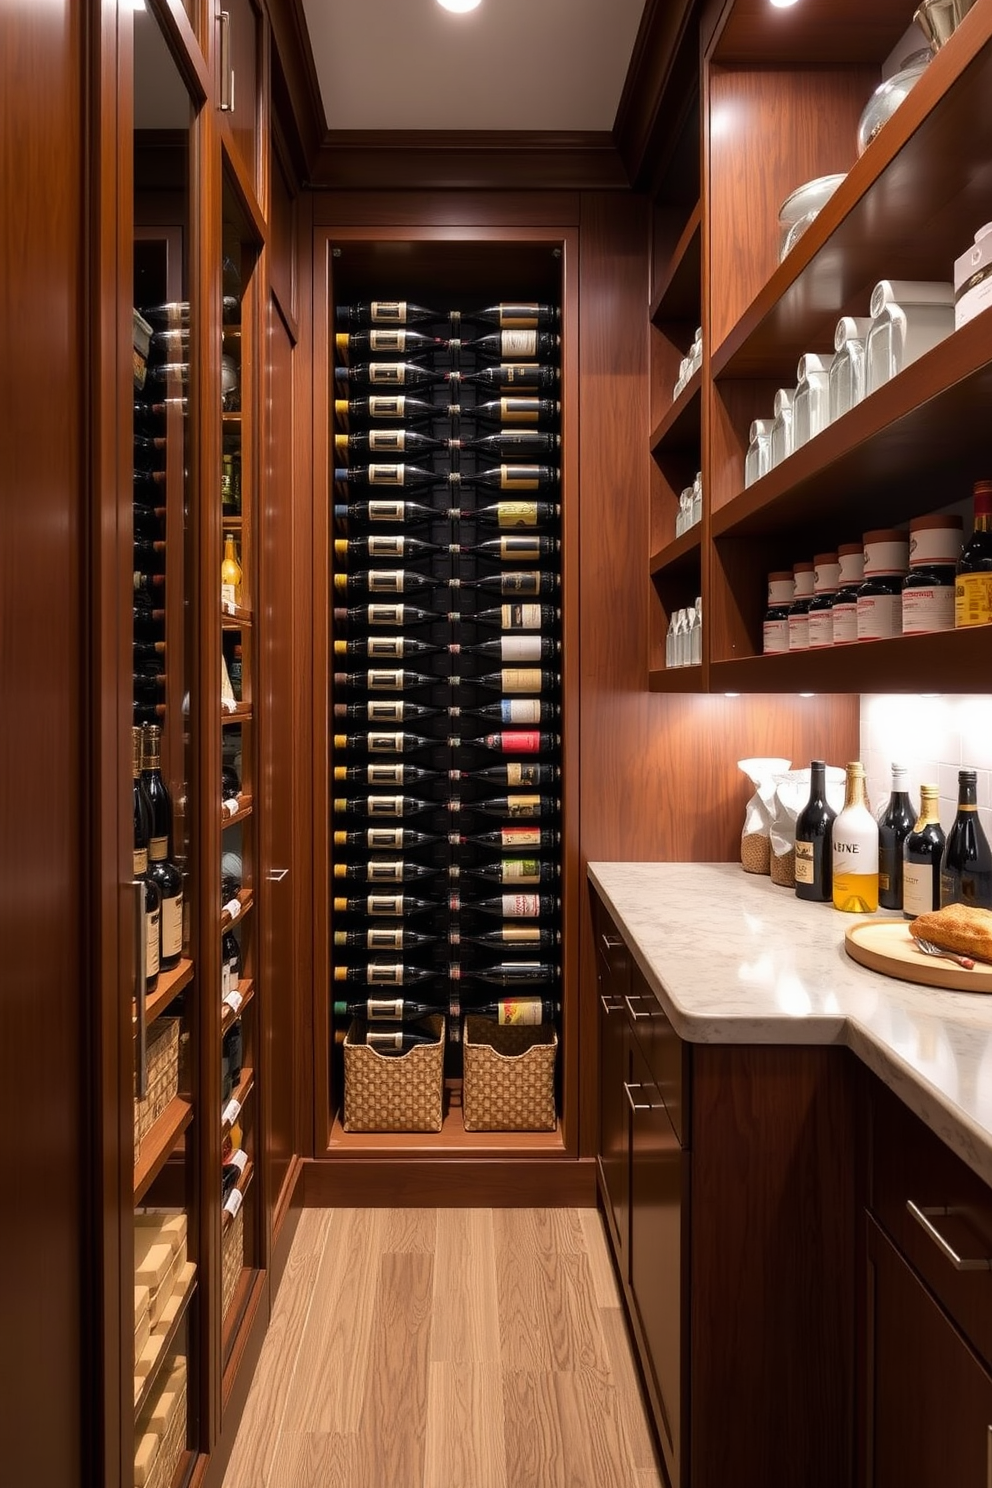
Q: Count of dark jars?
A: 6